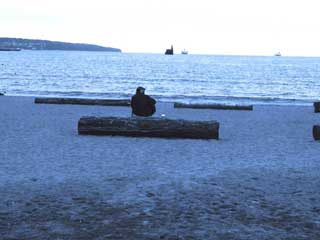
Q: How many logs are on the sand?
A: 5